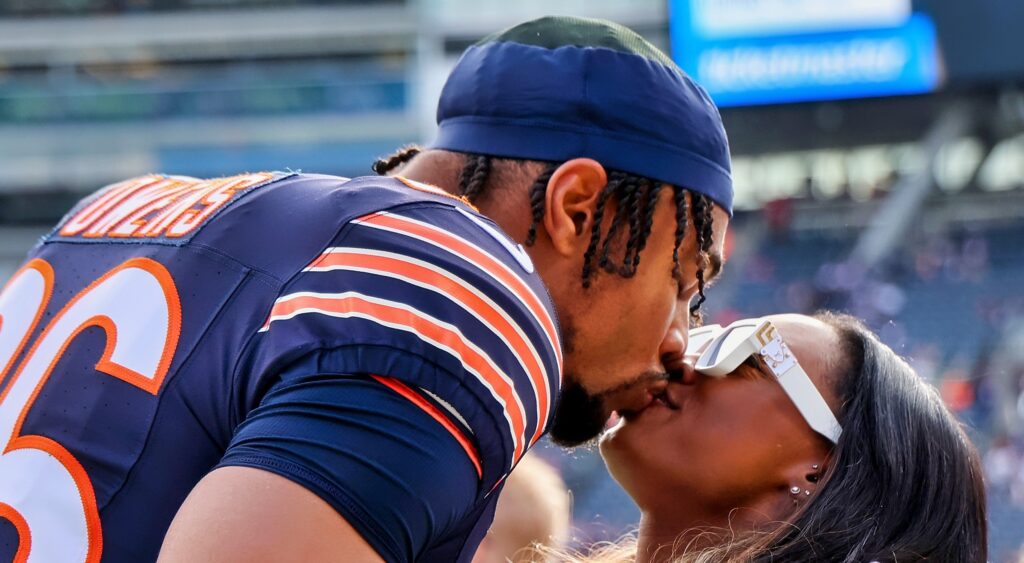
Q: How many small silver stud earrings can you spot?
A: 3